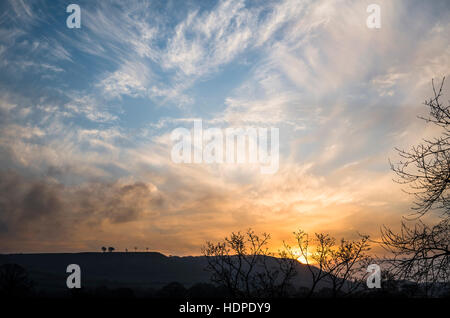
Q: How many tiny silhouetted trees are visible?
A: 5